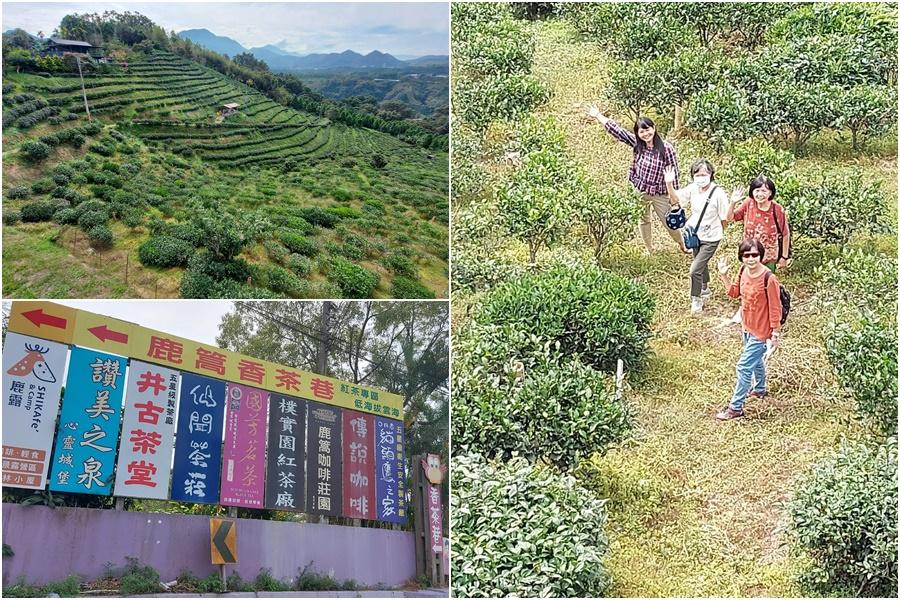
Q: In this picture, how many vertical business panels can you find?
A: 9